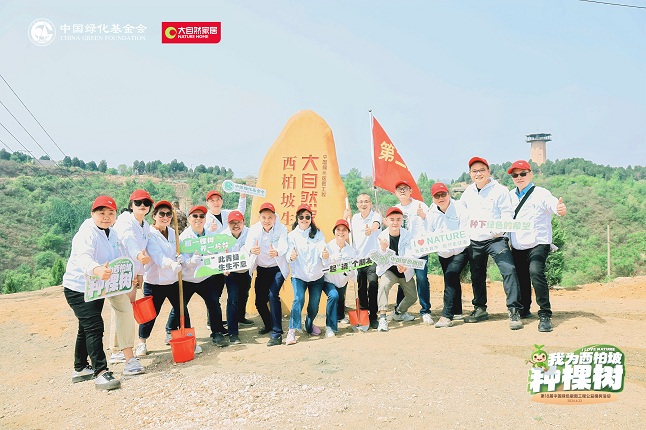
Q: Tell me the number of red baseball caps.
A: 14